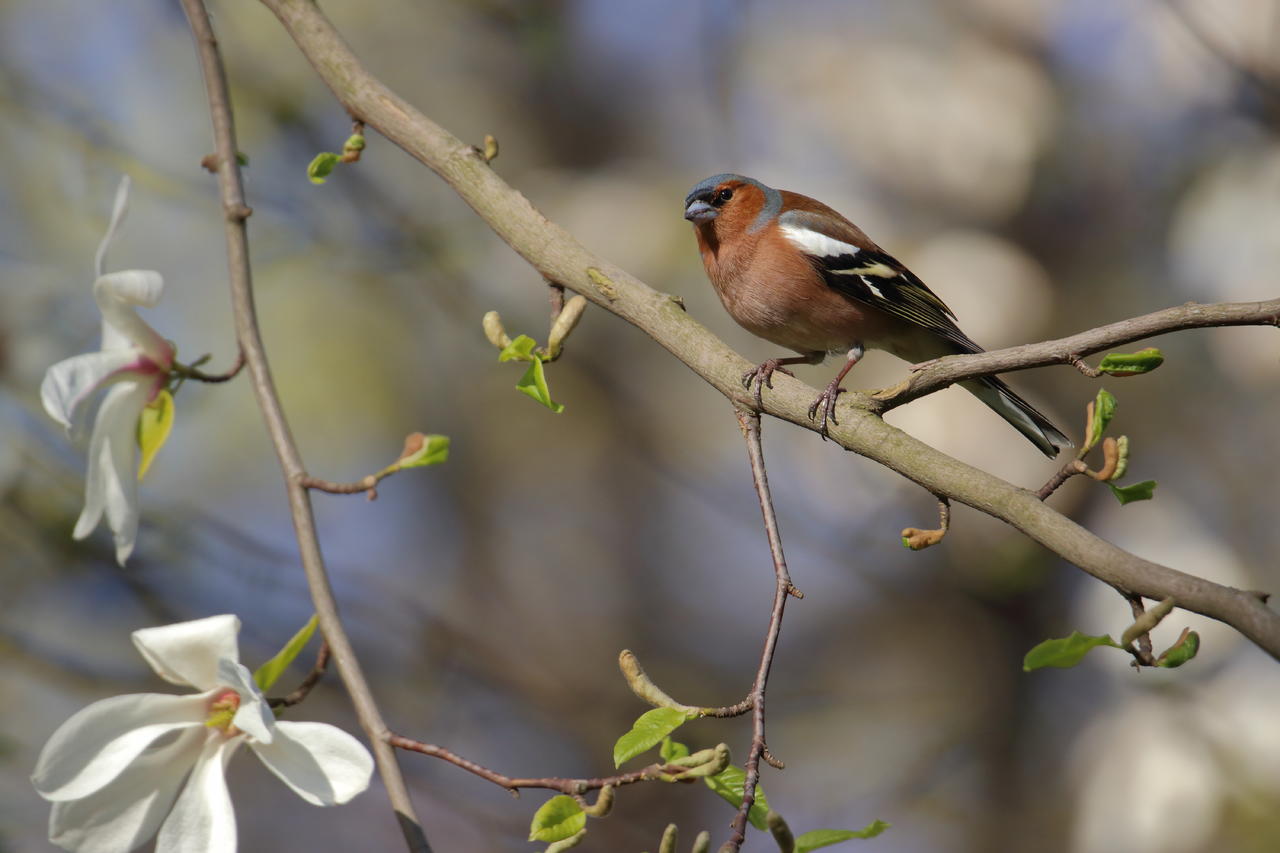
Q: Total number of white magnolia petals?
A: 11